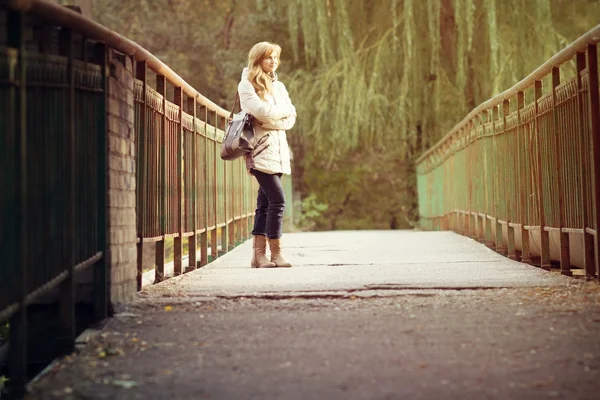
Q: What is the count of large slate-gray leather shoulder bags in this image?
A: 1